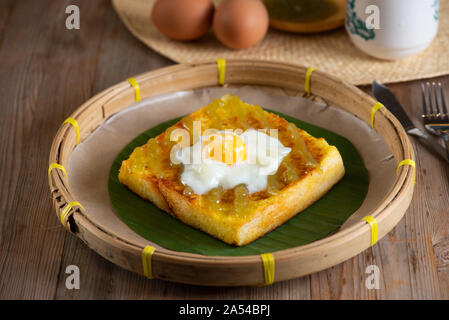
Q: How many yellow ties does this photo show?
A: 11